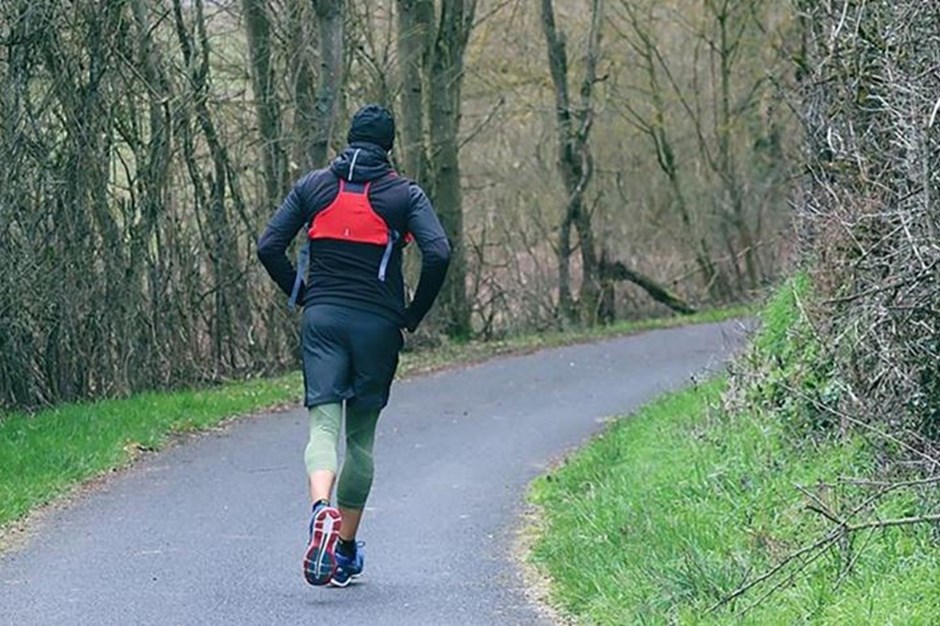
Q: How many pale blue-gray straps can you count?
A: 2